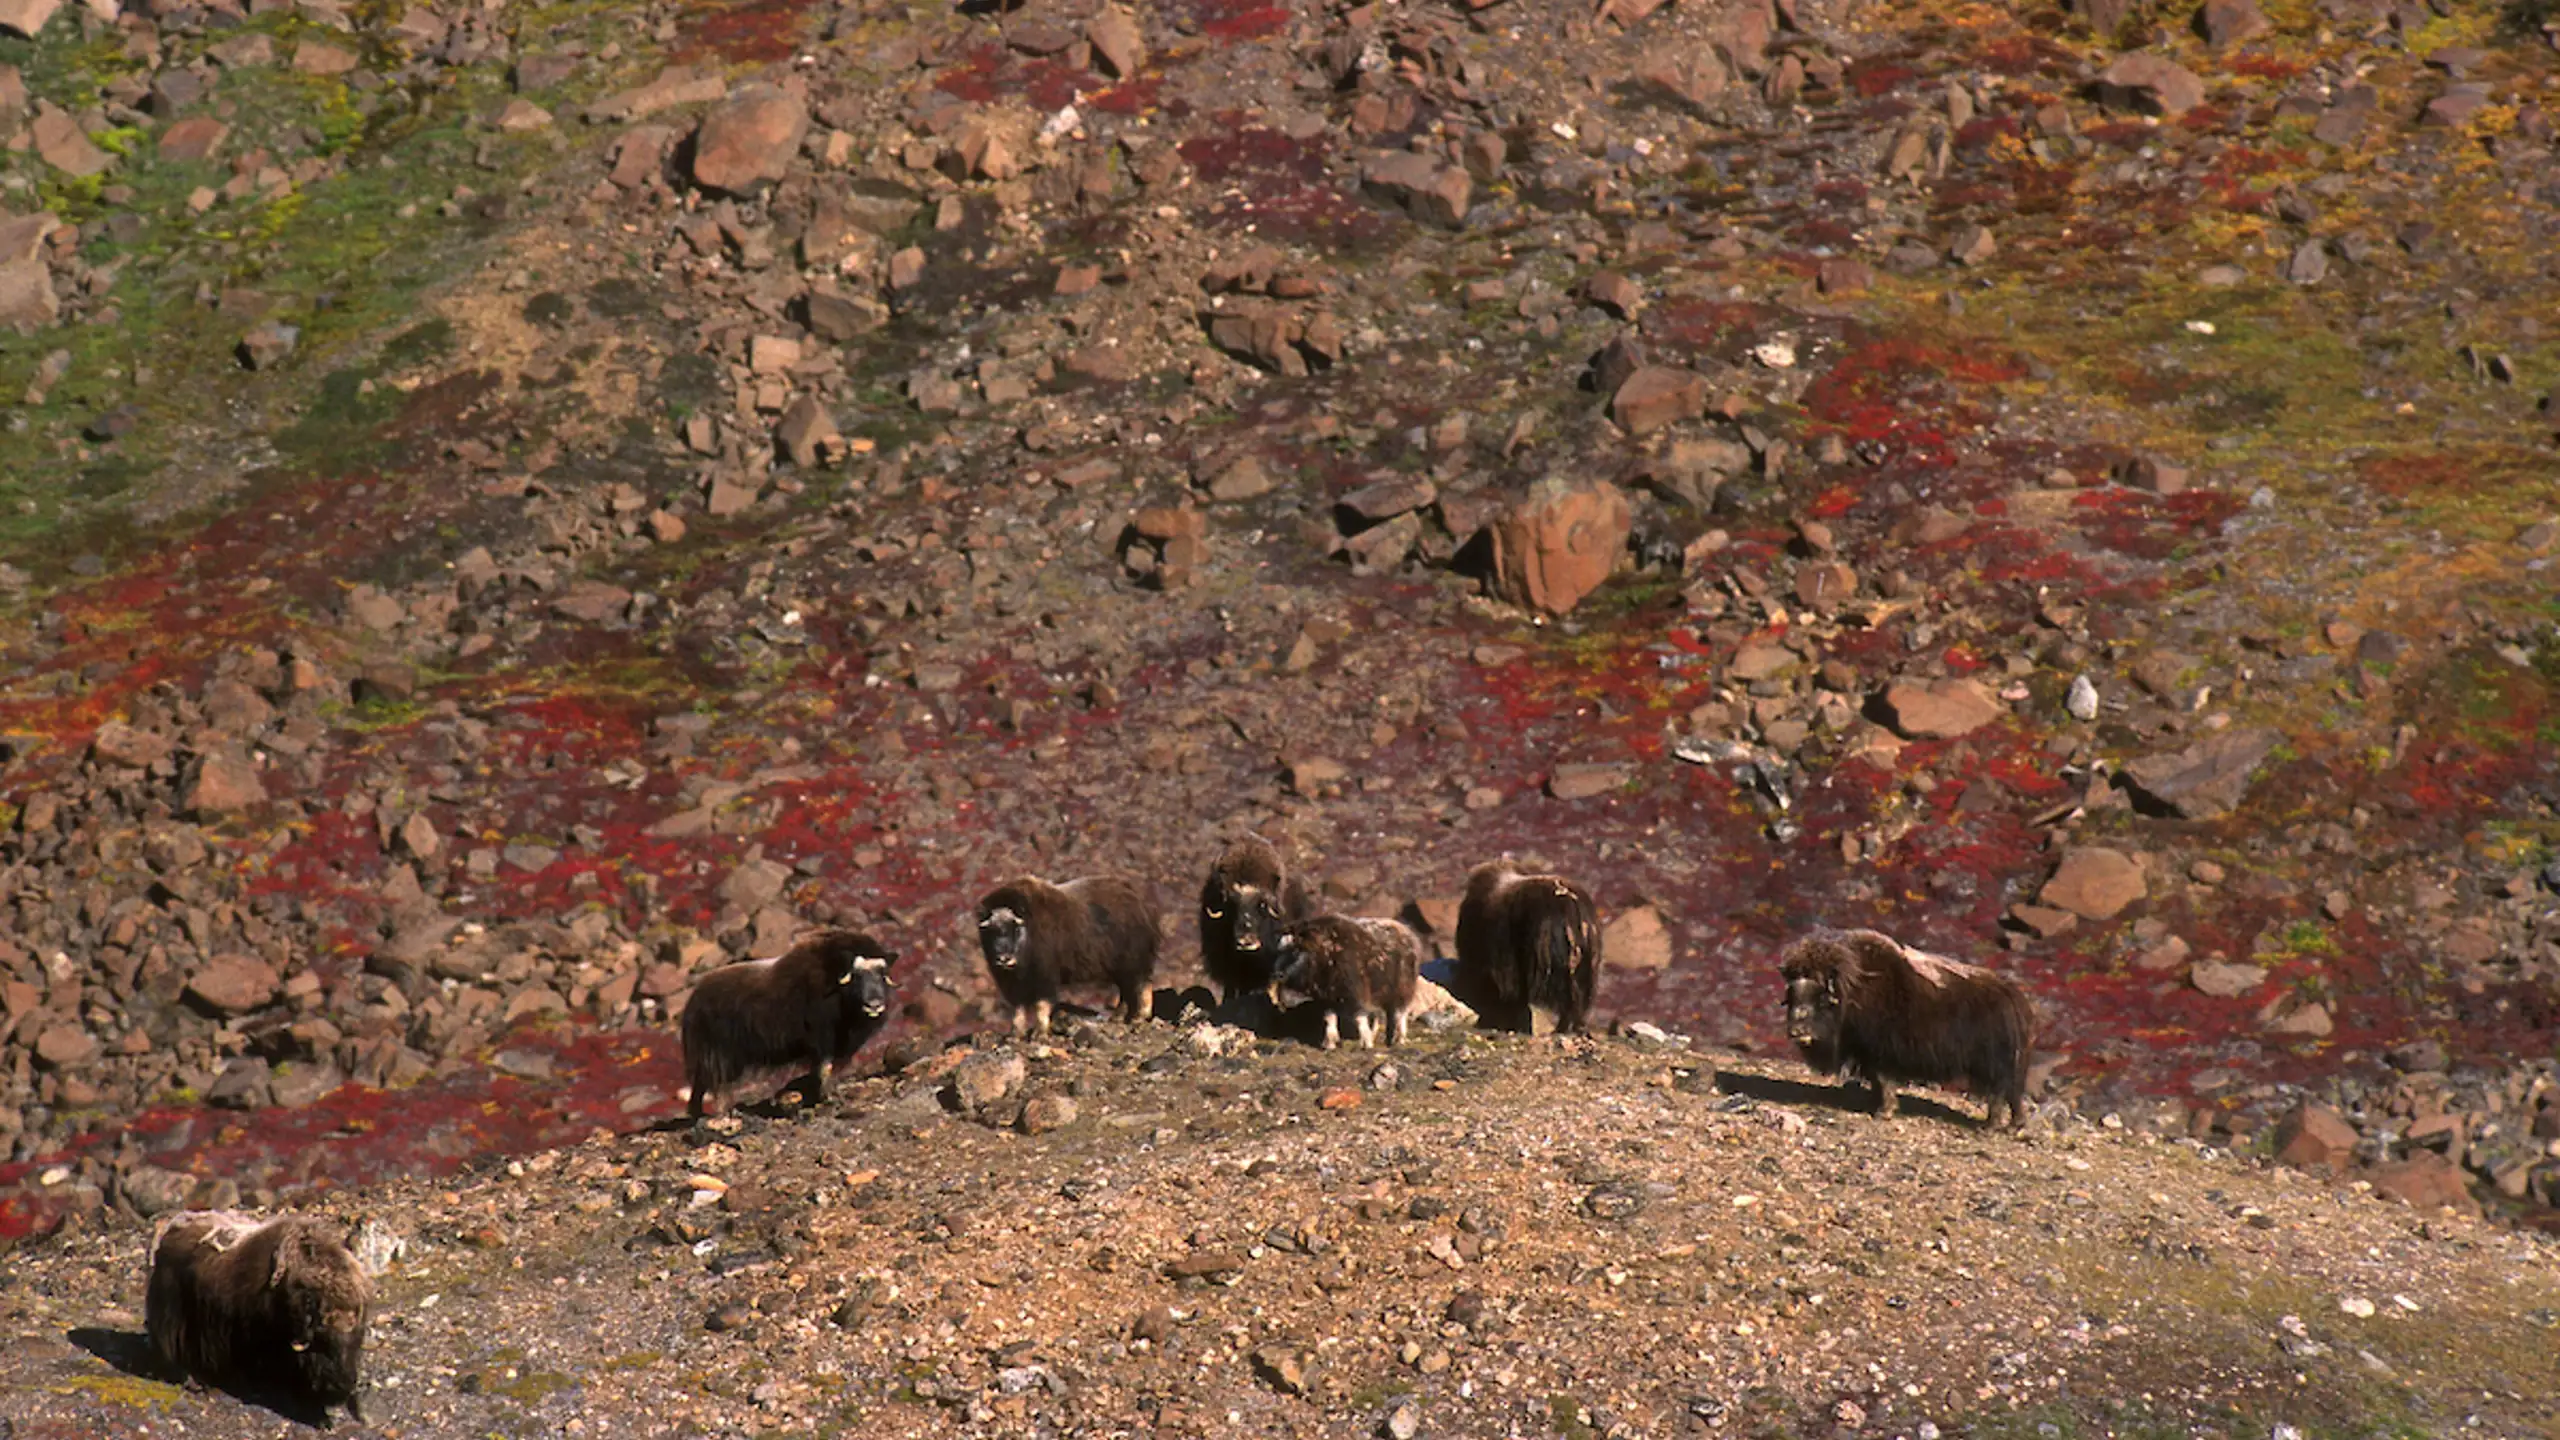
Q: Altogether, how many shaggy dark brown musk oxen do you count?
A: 7